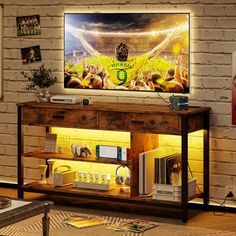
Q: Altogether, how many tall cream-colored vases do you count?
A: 2